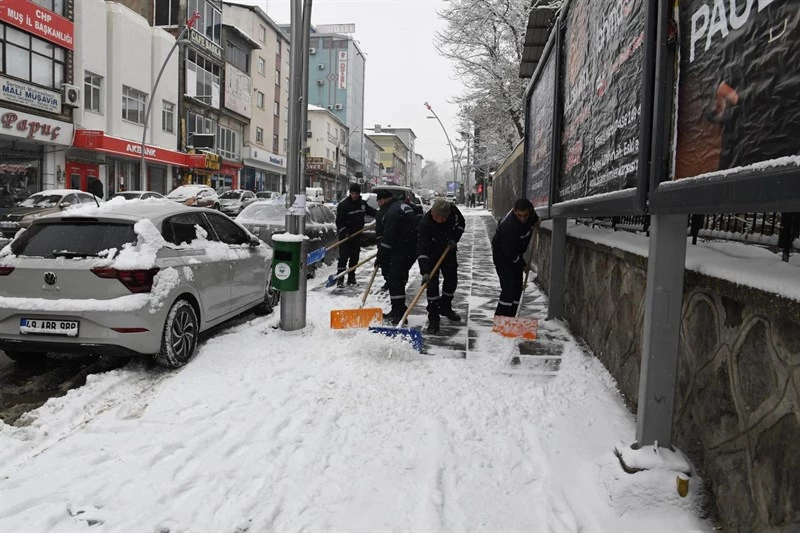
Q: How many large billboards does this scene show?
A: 3